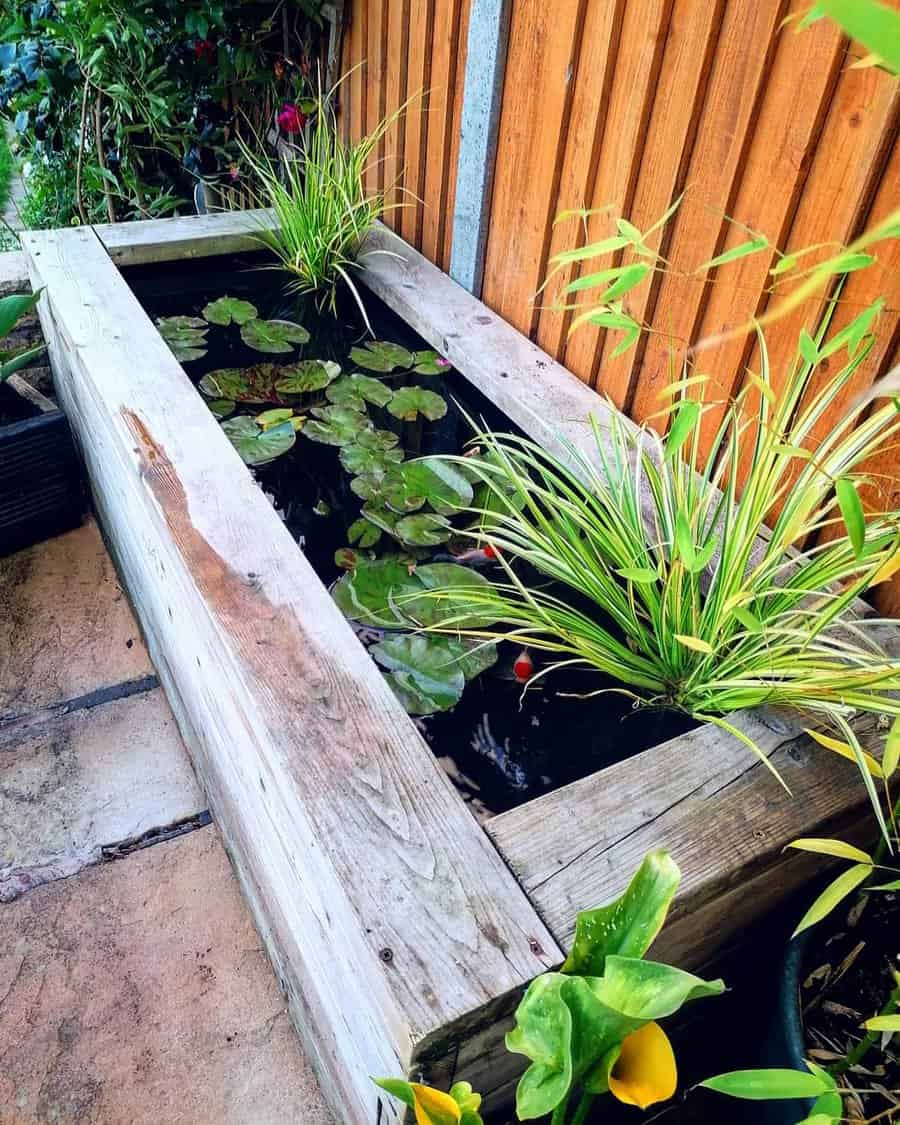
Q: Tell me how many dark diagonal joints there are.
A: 2